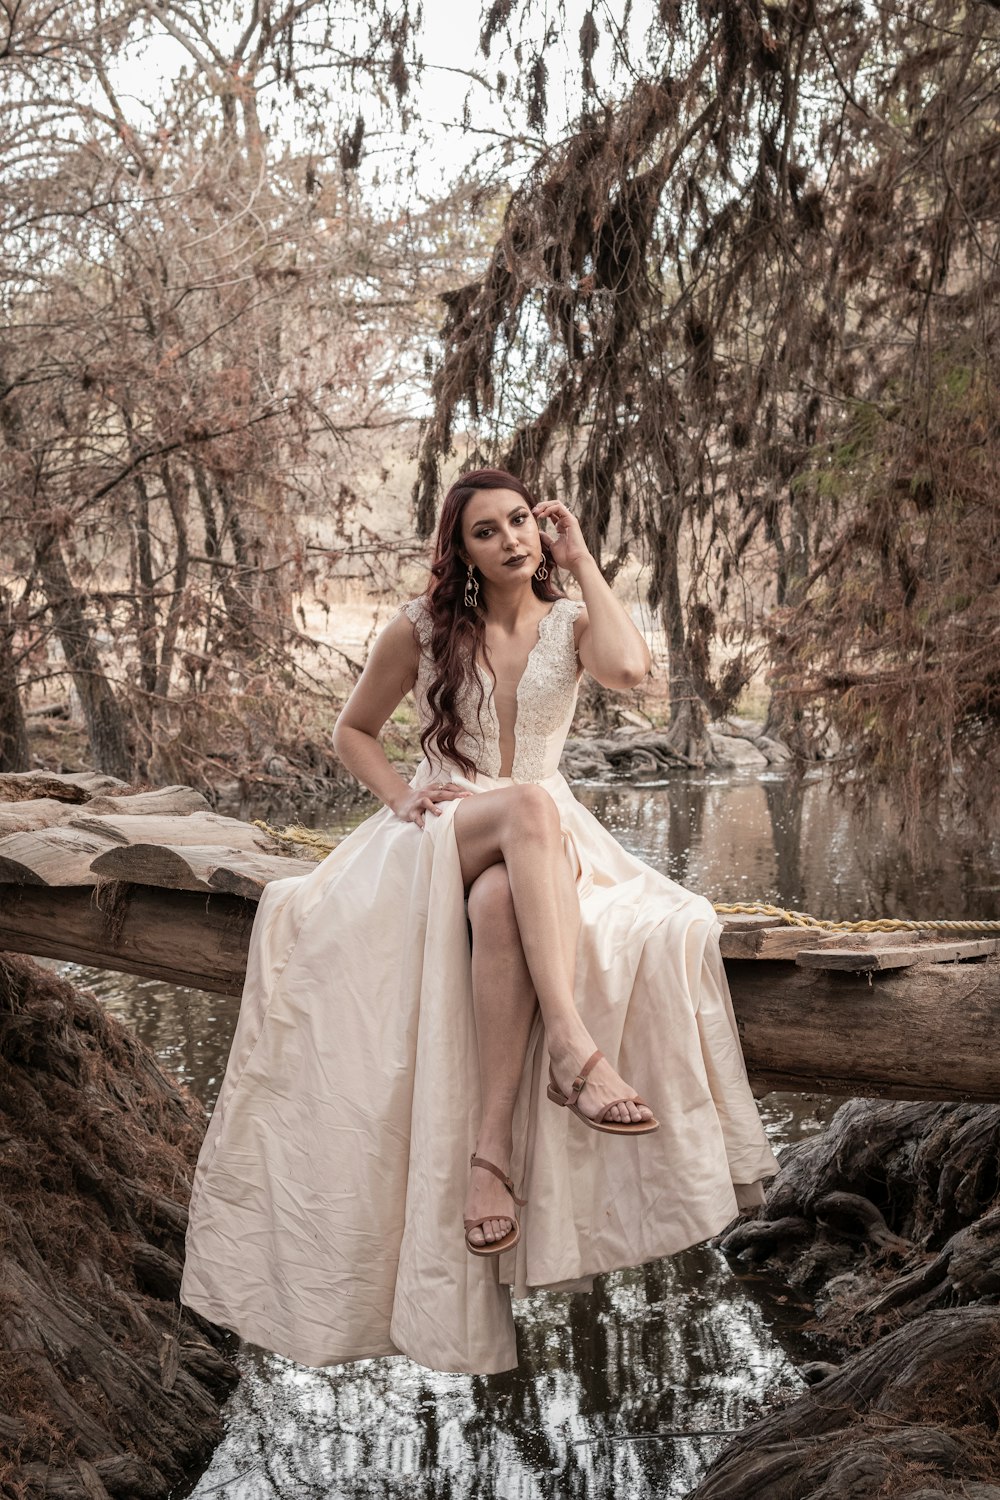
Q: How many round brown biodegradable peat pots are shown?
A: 0